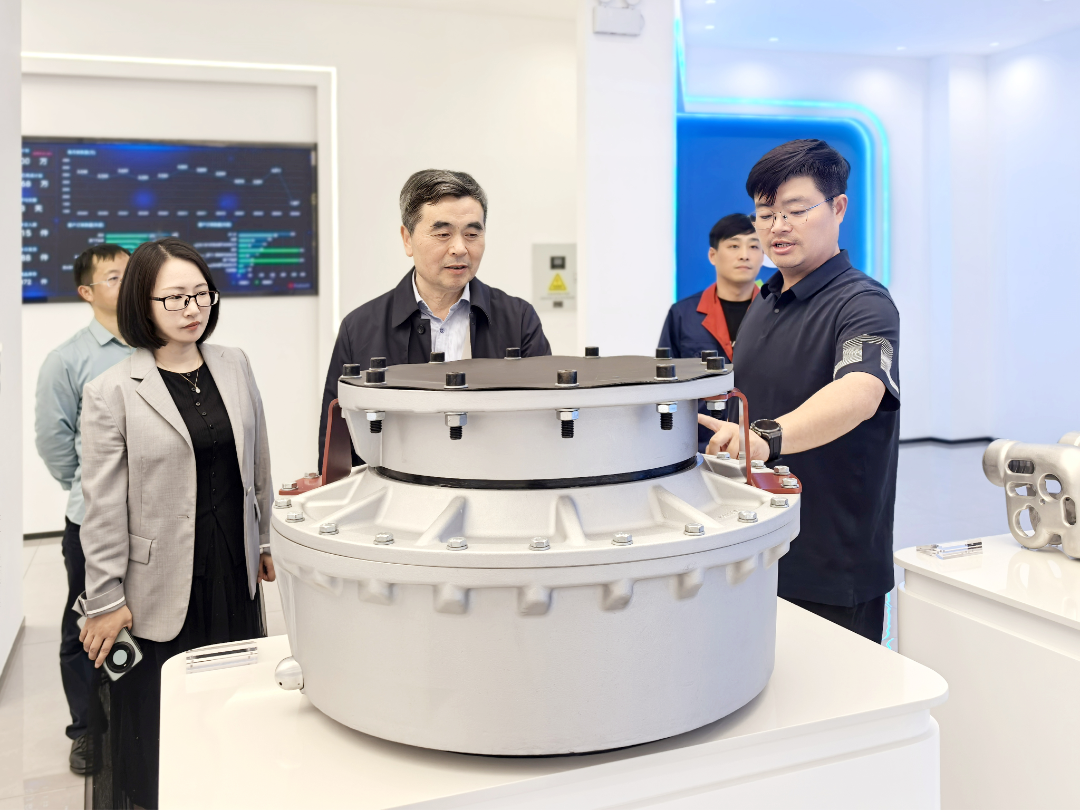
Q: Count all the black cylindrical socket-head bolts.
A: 12